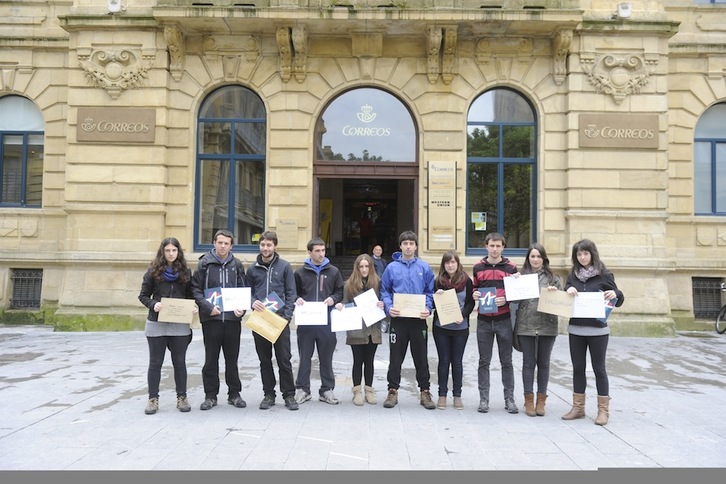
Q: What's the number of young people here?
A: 10